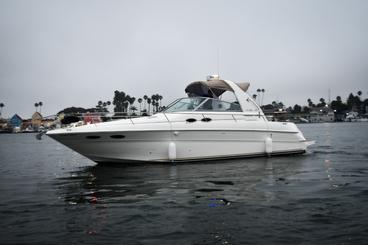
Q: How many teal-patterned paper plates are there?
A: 0